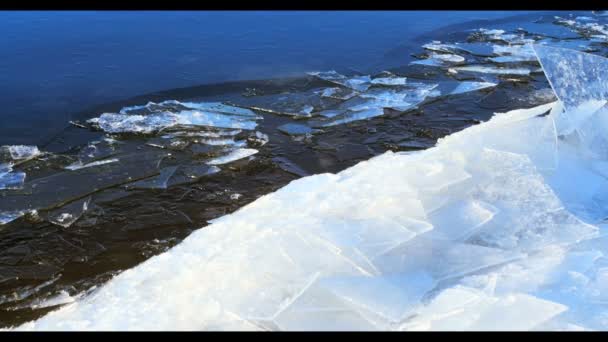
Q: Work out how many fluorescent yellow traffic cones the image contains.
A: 0